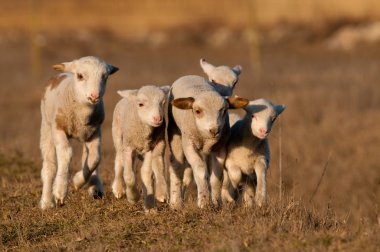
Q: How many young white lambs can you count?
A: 5